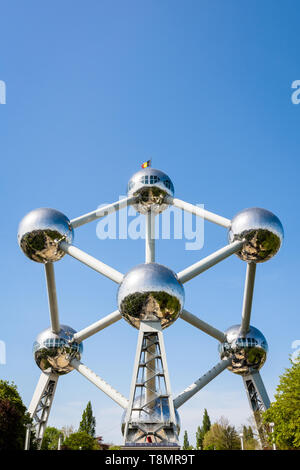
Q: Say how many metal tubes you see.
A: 12